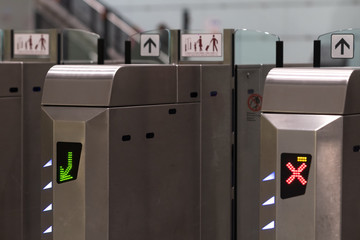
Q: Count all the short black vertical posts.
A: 4